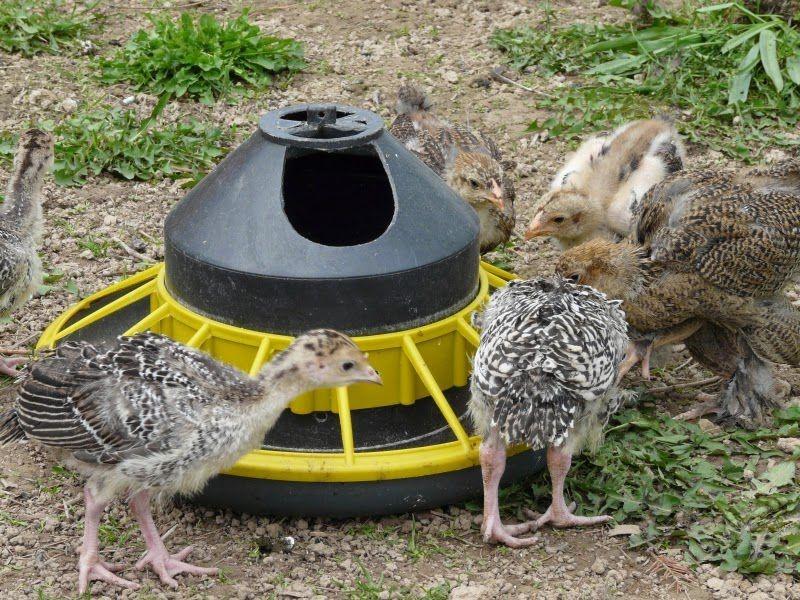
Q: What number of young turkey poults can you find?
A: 3